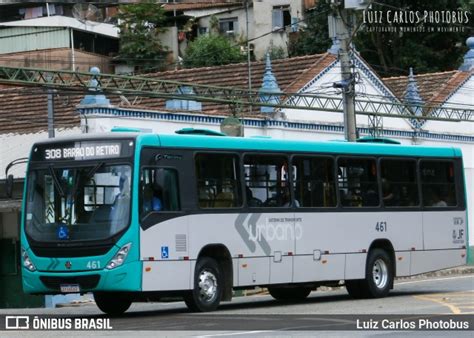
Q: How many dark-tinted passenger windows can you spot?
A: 6